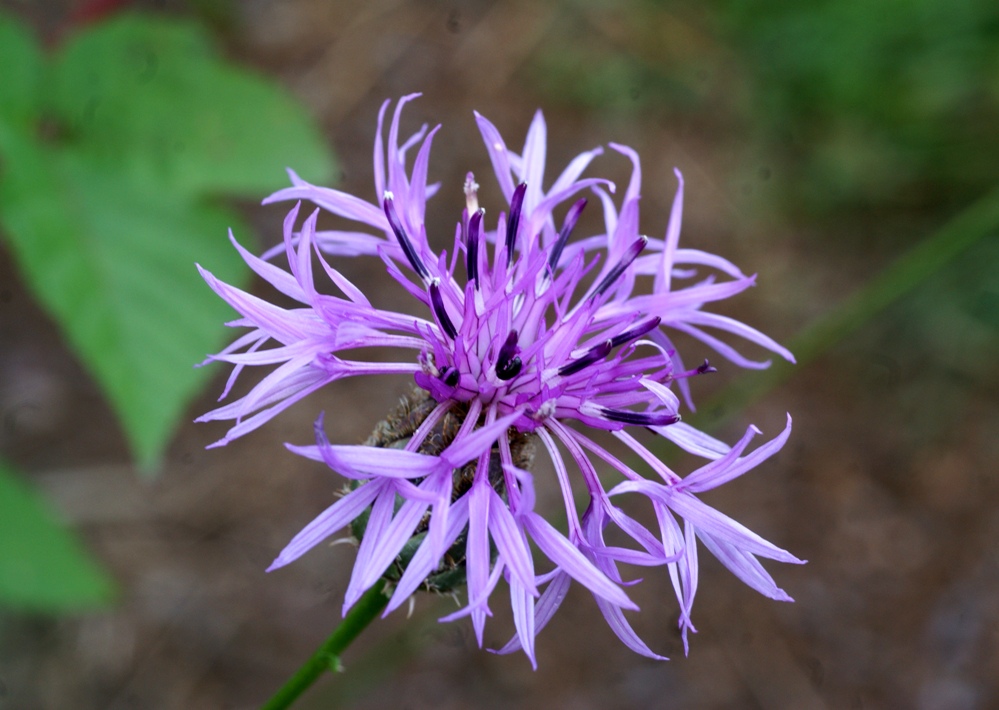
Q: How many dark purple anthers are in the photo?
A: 11